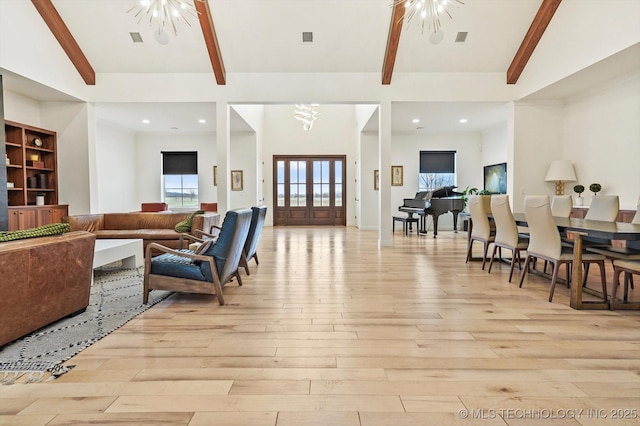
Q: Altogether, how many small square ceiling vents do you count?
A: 3